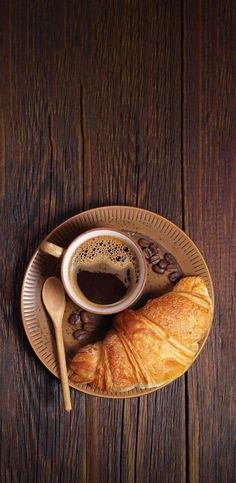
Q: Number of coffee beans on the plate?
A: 13